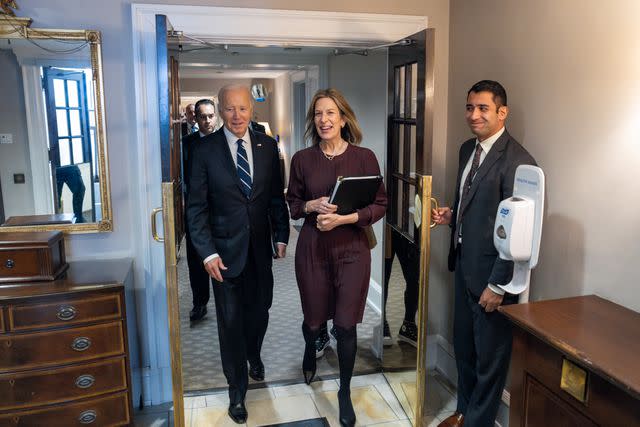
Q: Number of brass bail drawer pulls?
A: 4